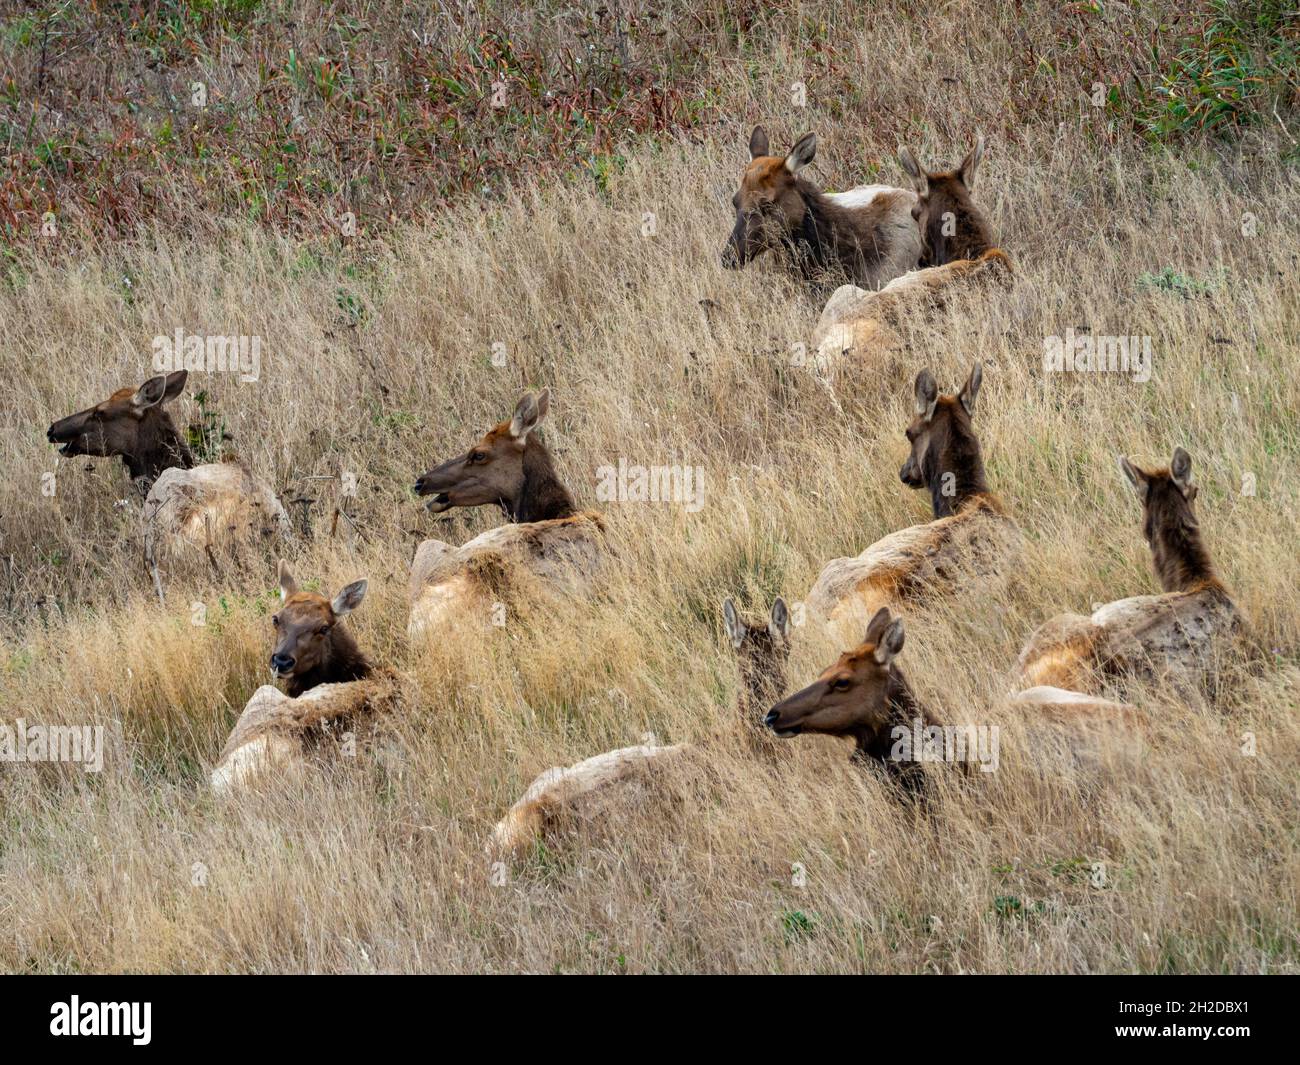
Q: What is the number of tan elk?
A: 9